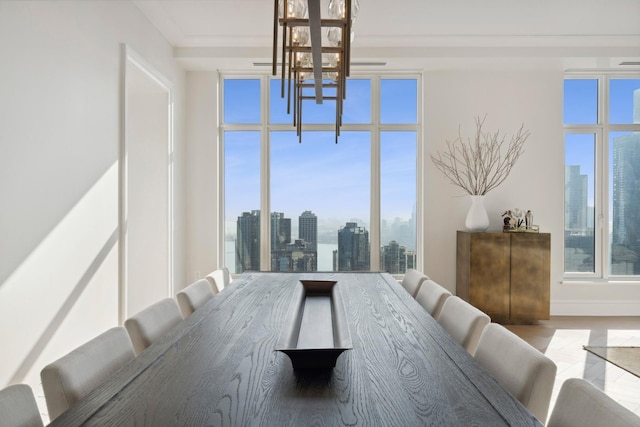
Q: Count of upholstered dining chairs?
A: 10